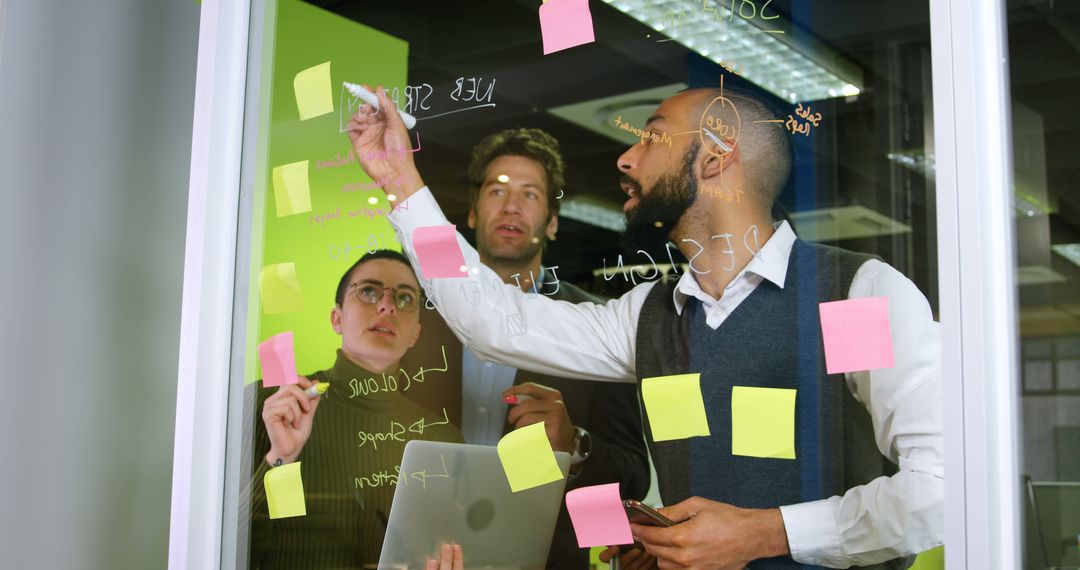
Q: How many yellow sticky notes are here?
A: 7